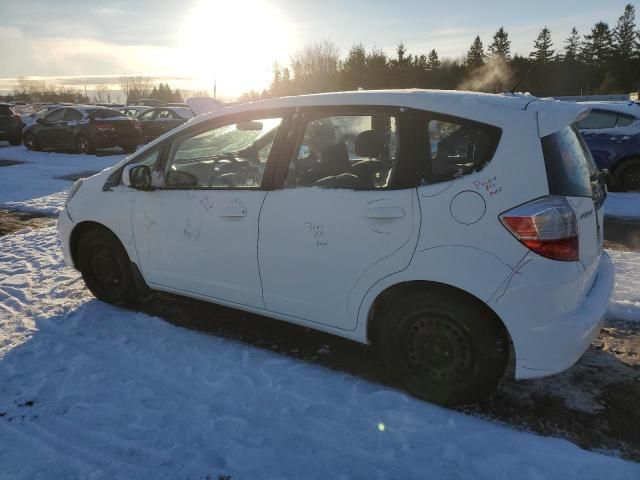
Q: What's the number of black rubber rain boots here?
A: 0